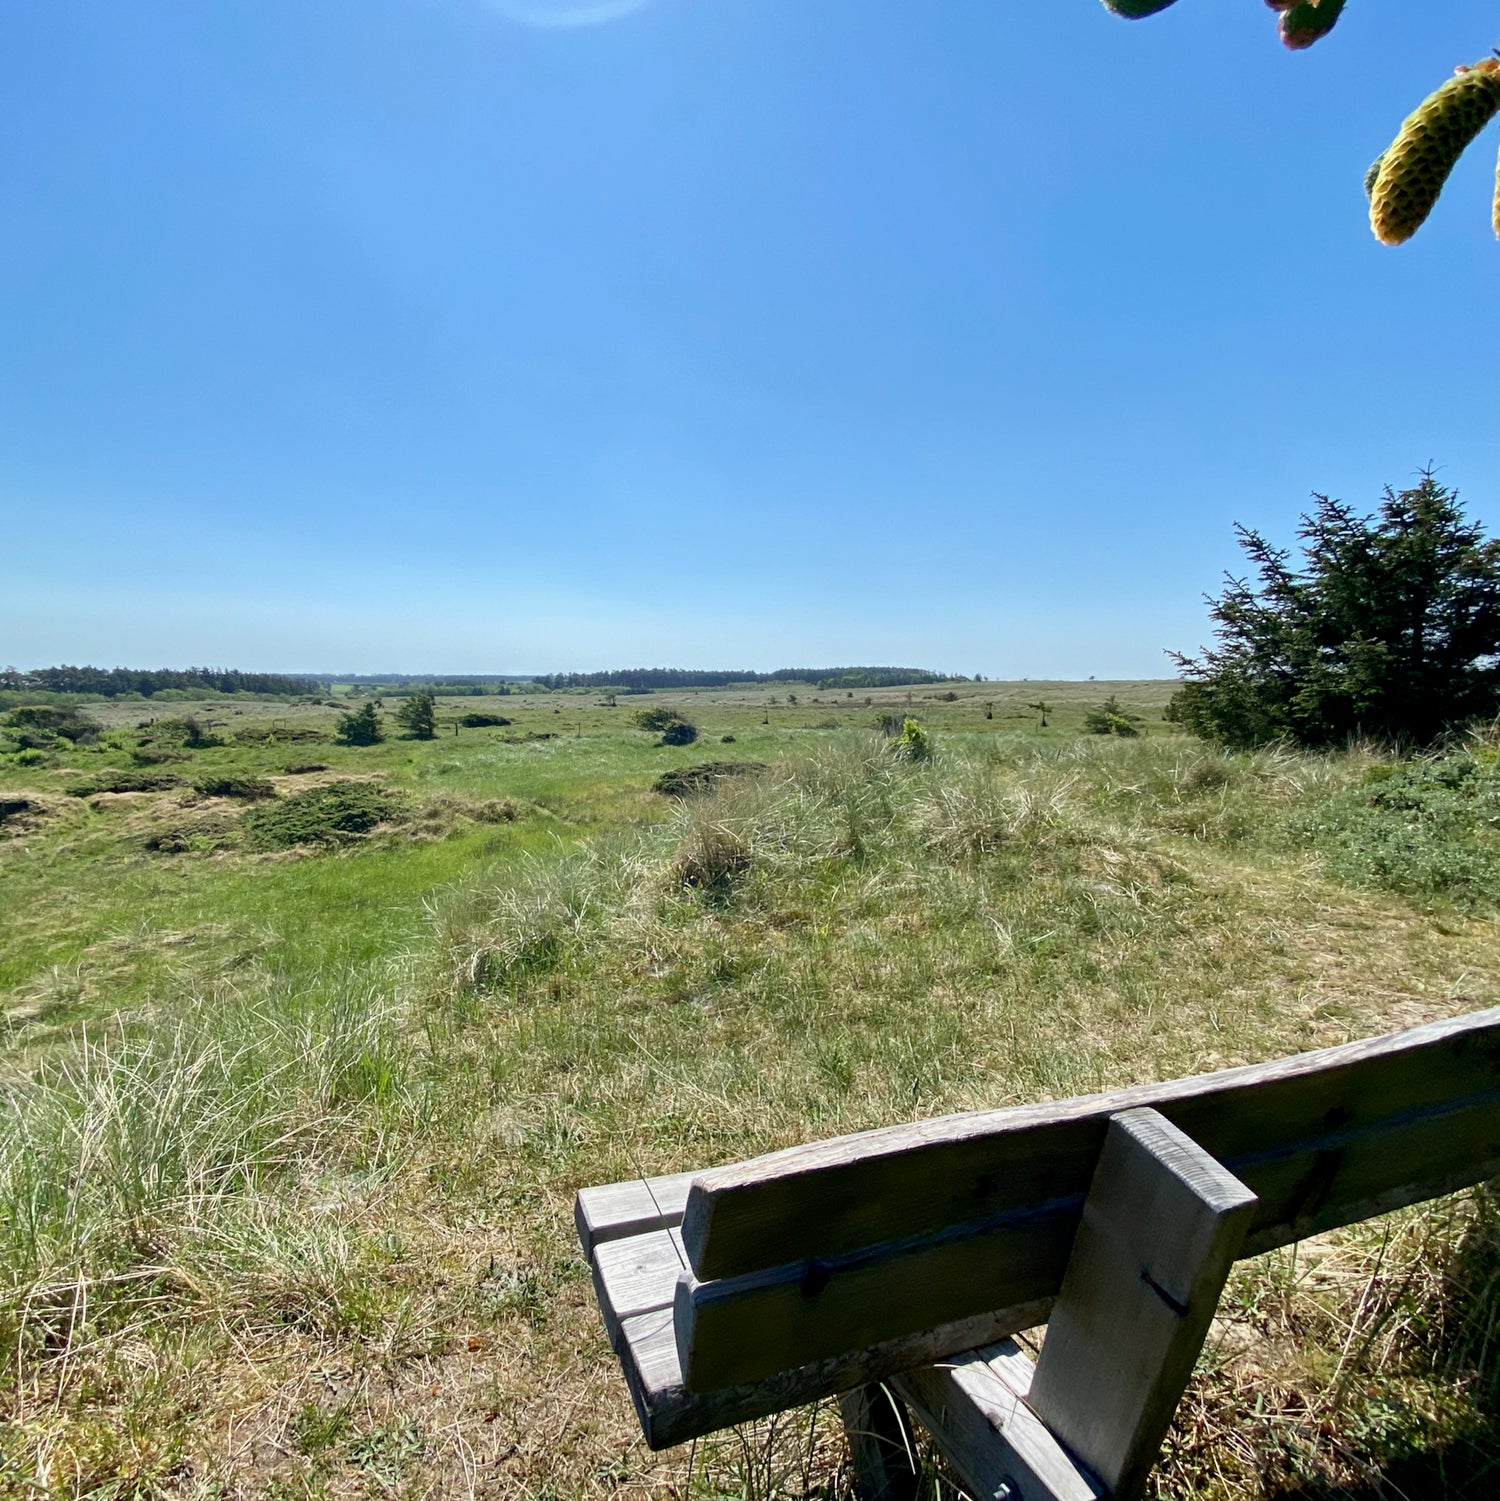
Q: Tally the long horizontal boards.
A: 5